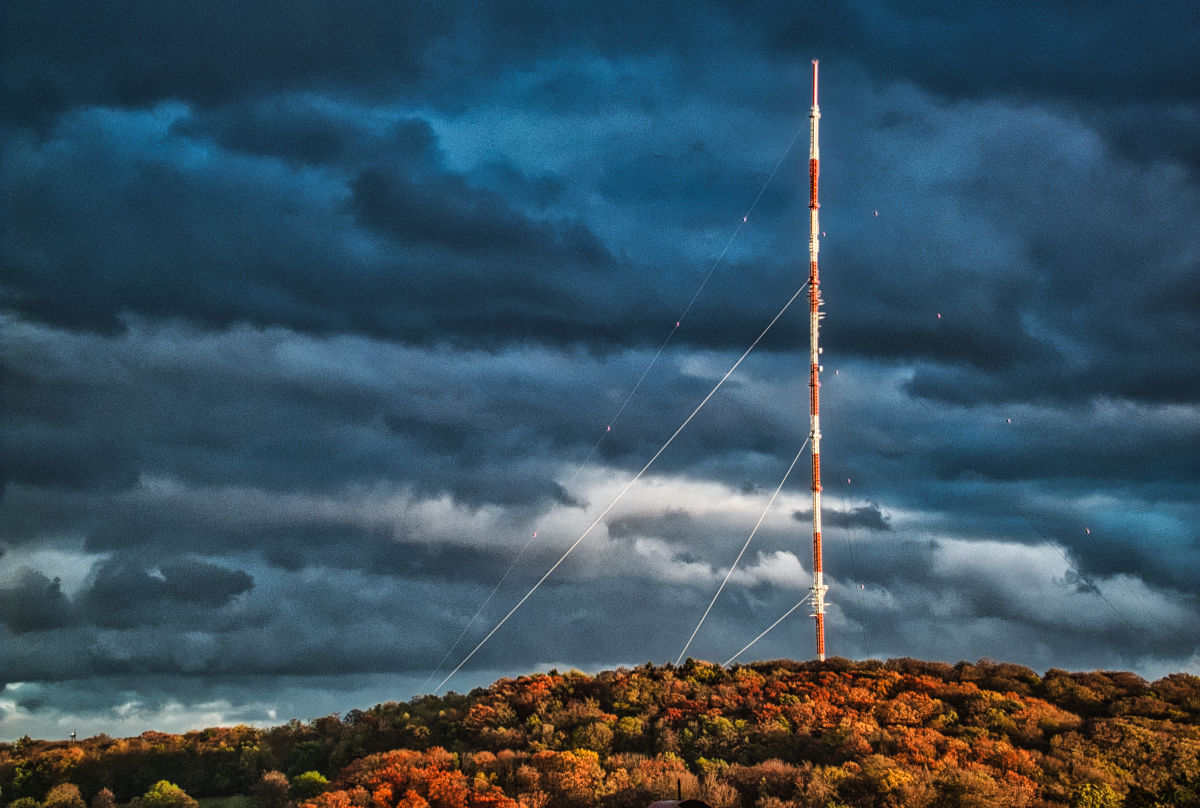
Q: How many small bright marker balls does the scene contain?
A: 12